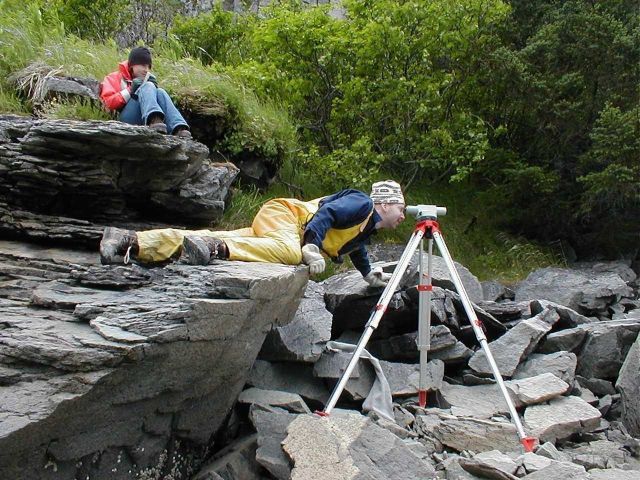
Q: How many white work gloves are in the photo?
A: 2